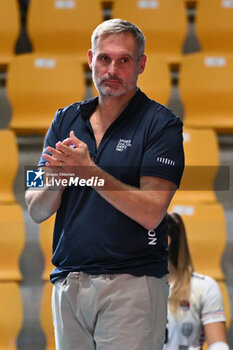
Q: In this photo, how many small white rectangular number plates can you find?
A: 7